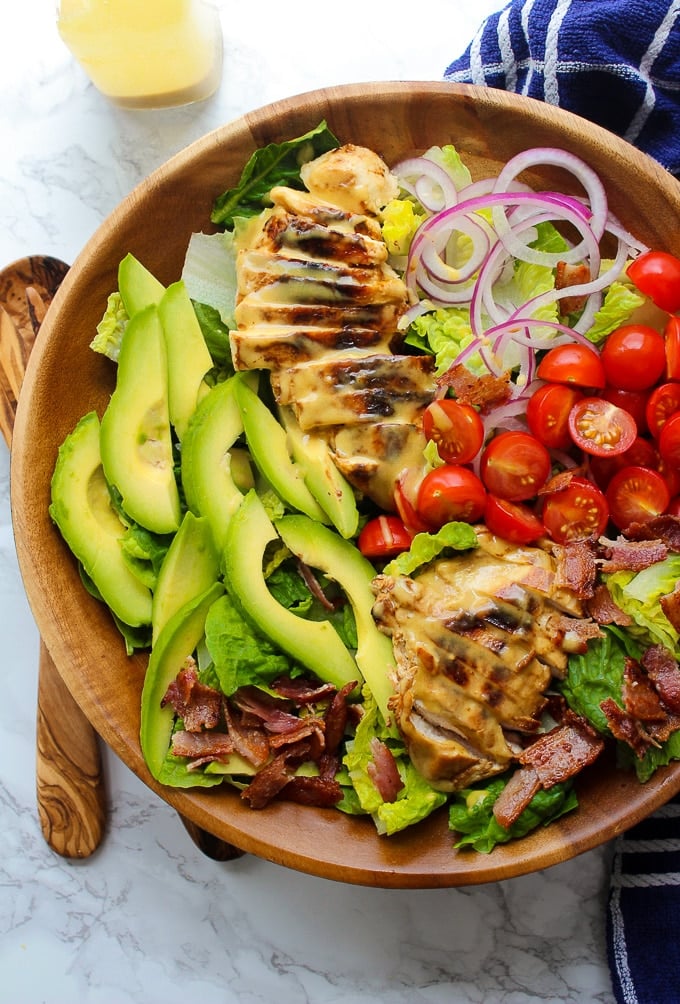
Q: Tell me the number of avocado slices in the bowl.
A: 11